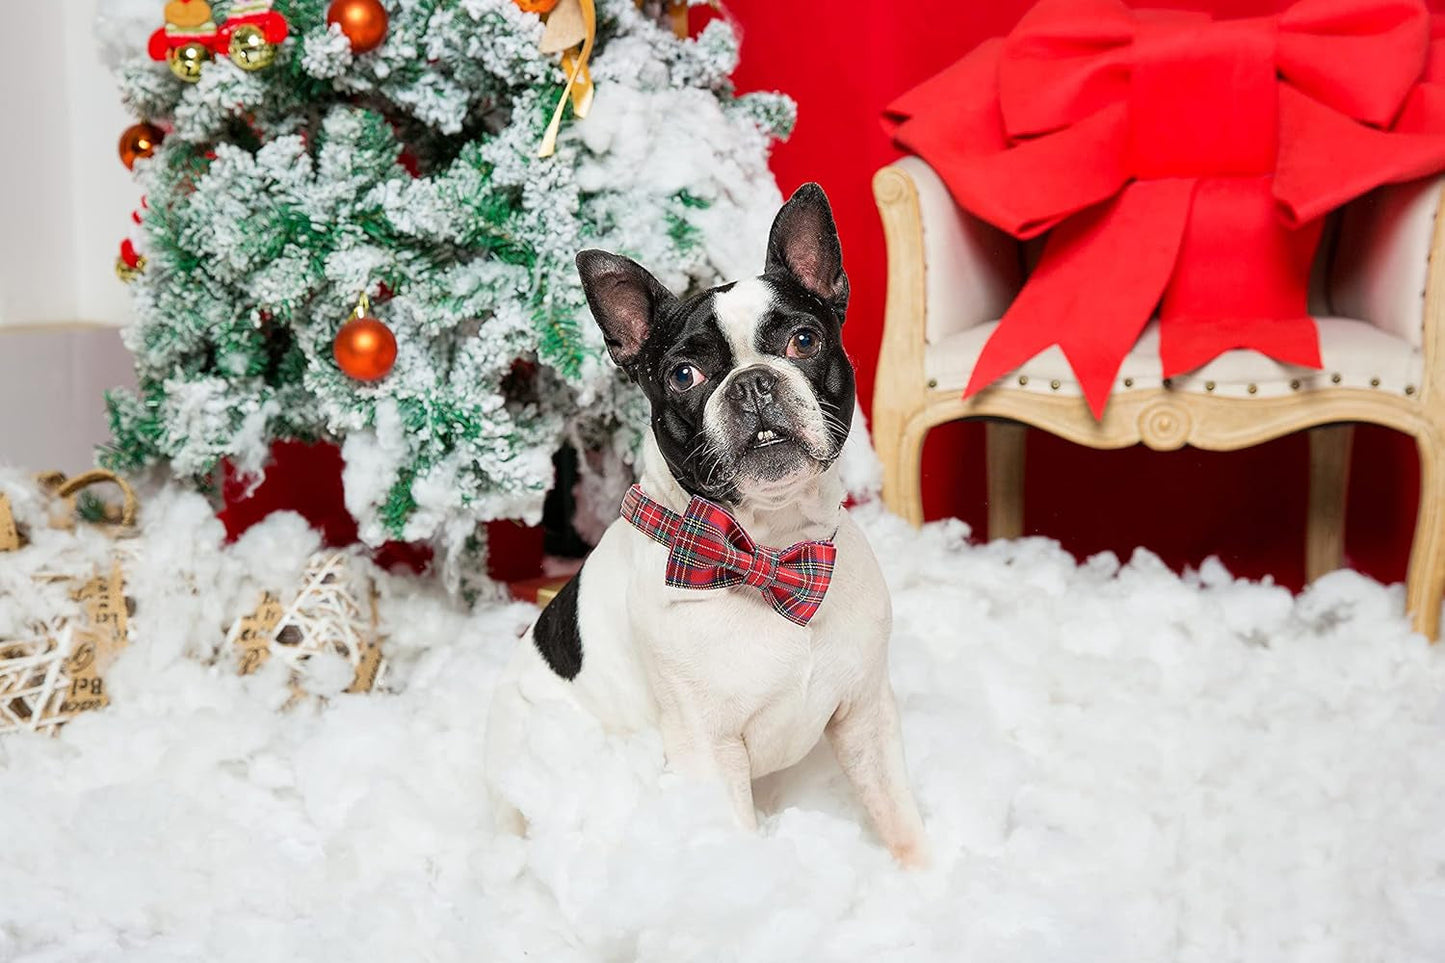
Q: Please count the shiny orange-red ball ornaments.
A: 3